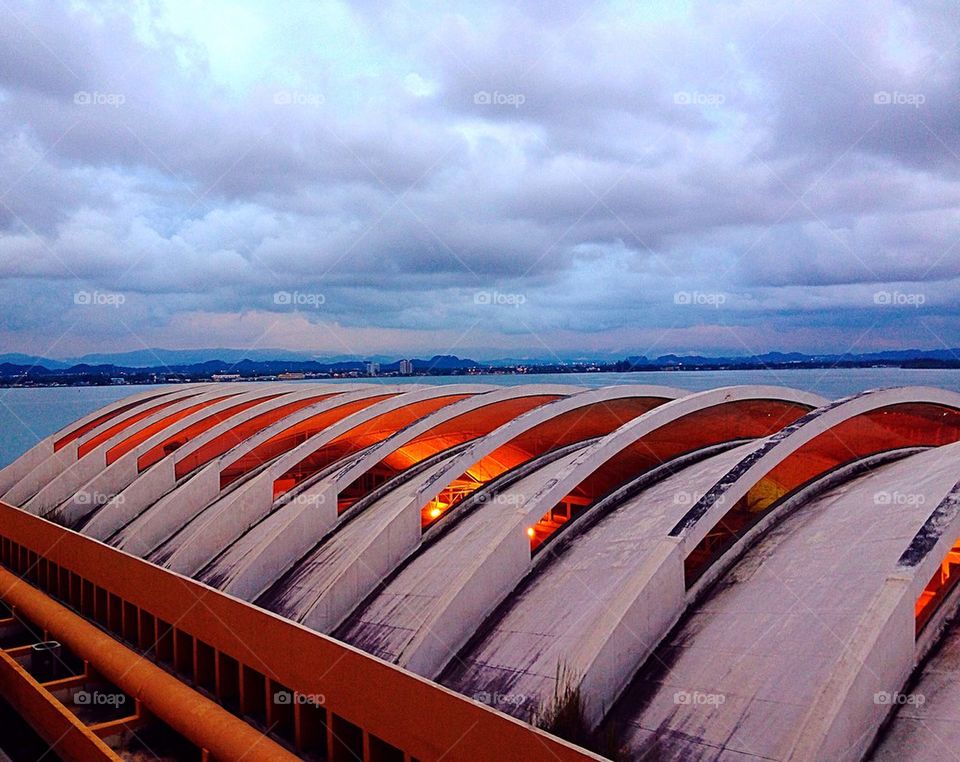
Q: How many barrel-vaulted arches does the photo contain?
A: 12